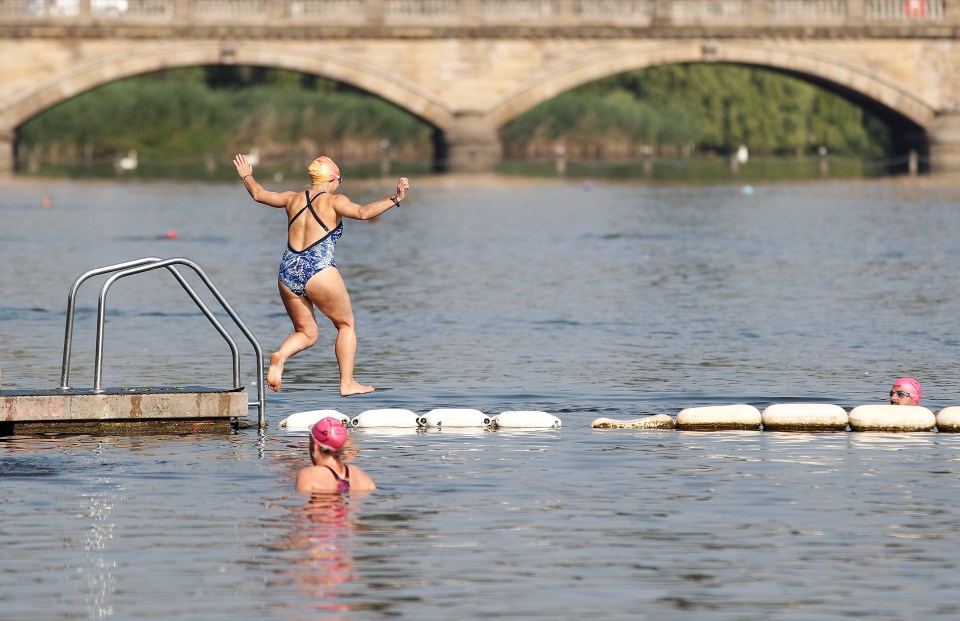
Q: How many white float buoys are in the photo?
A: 9